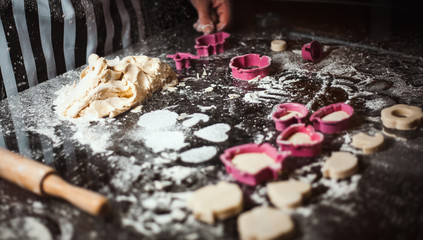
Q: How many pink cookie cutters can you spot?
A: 8